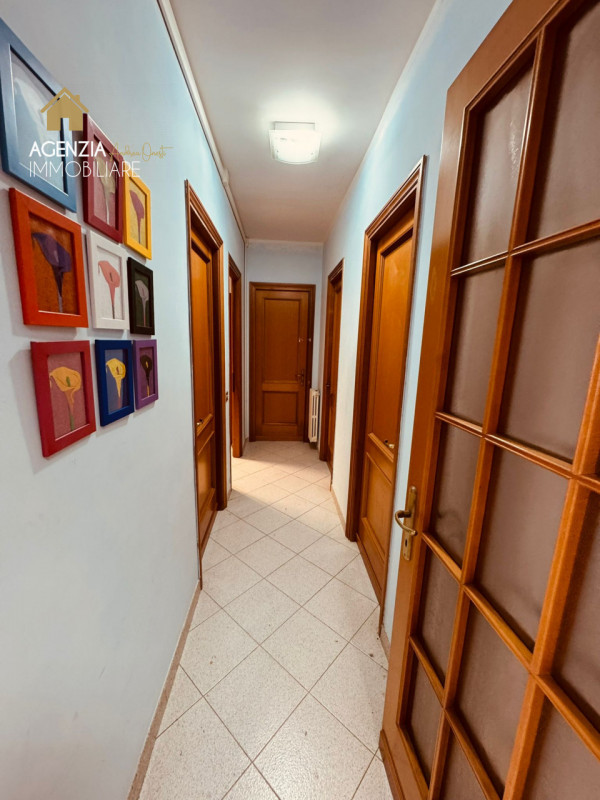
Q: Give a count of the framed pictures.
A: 9